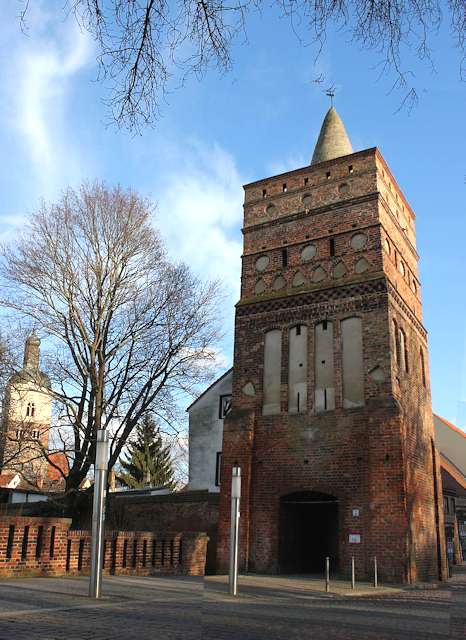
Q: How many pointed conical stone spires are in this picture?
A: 1